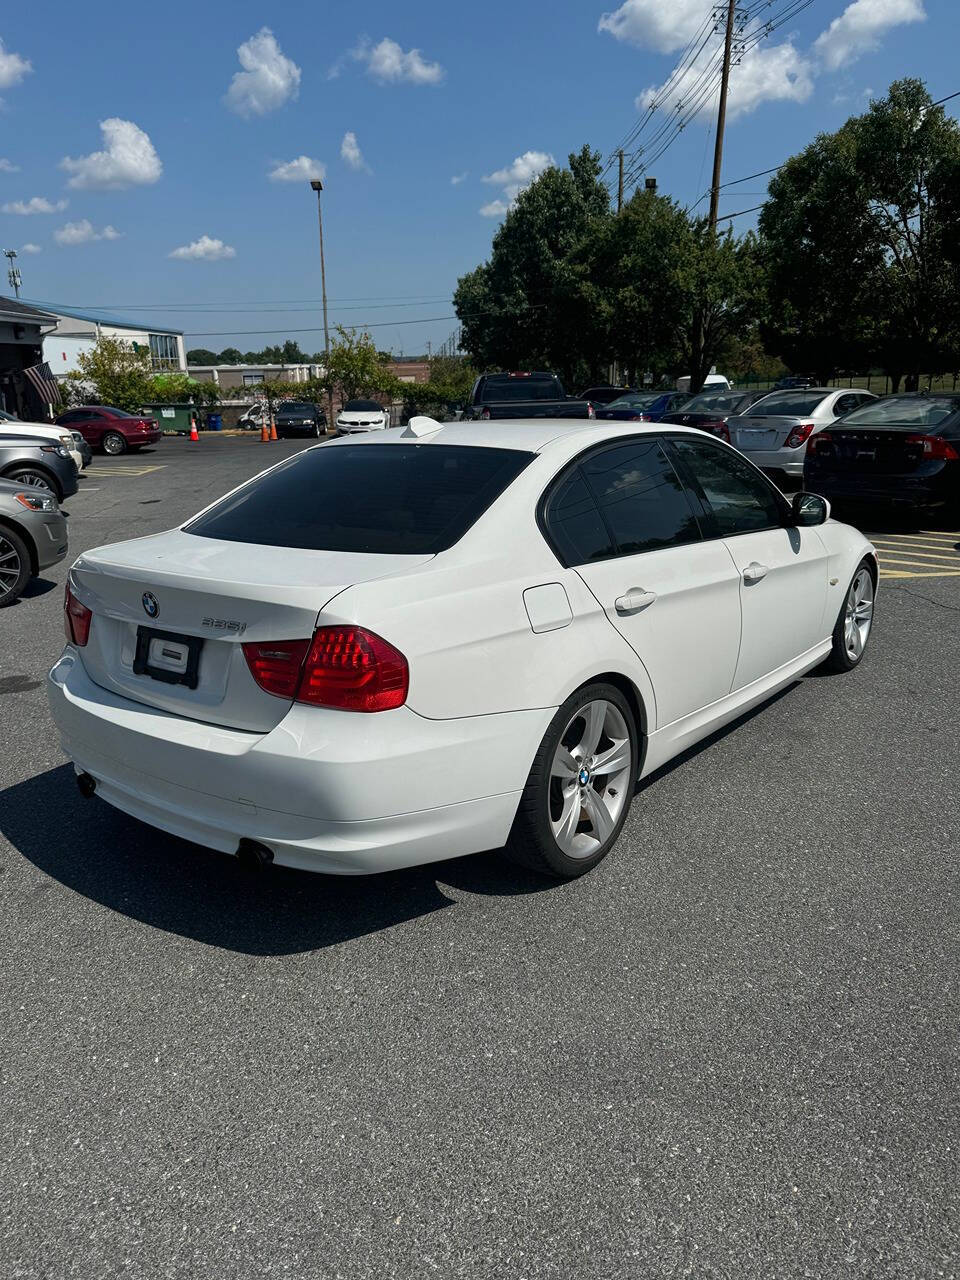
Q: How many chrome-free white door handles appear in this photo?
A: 2